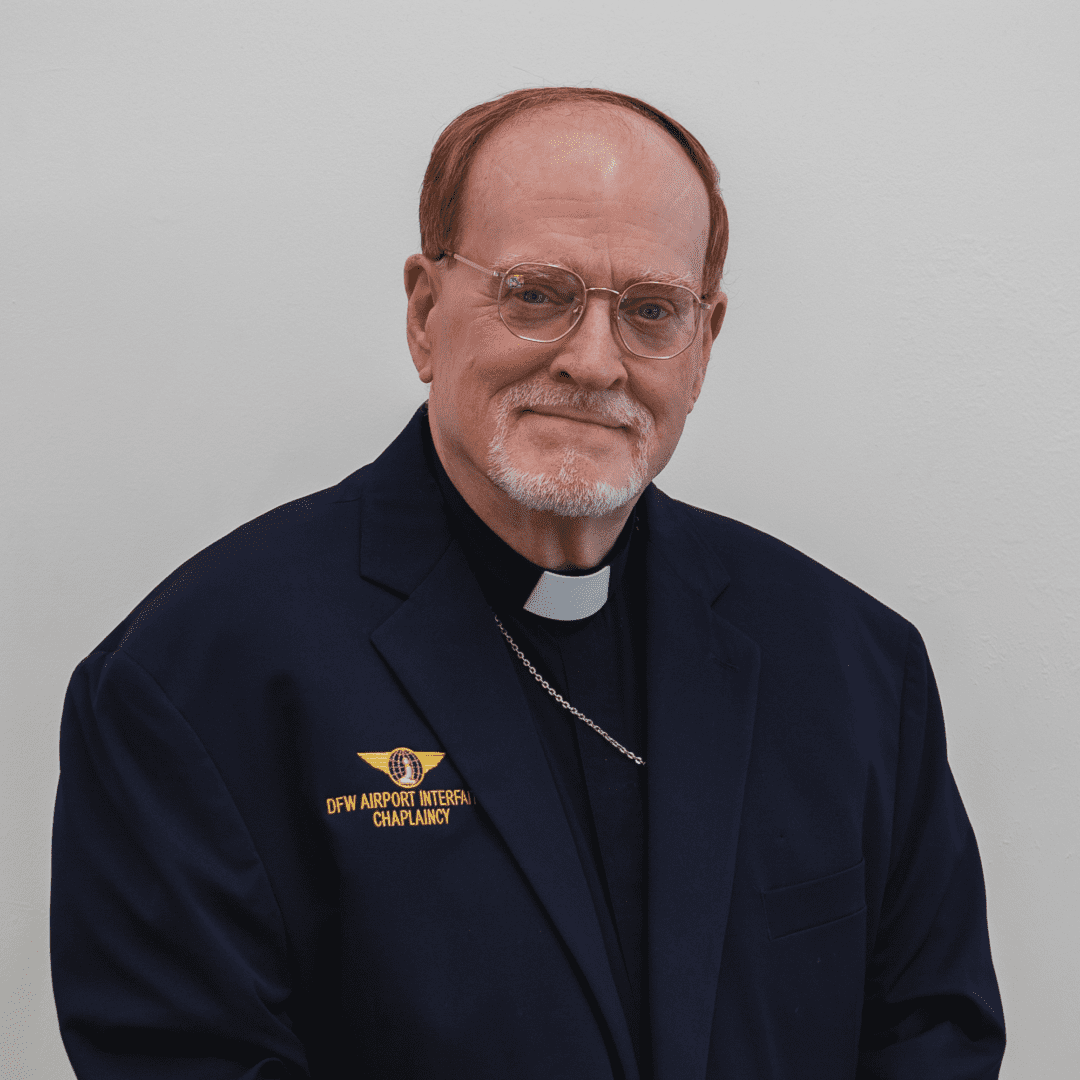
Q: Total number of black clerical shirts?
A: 1